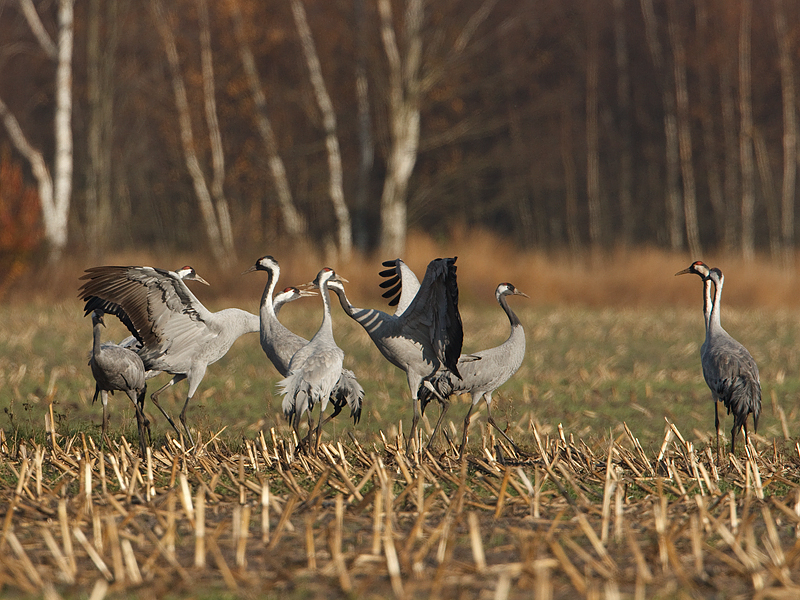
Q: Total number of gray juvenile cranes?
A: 1